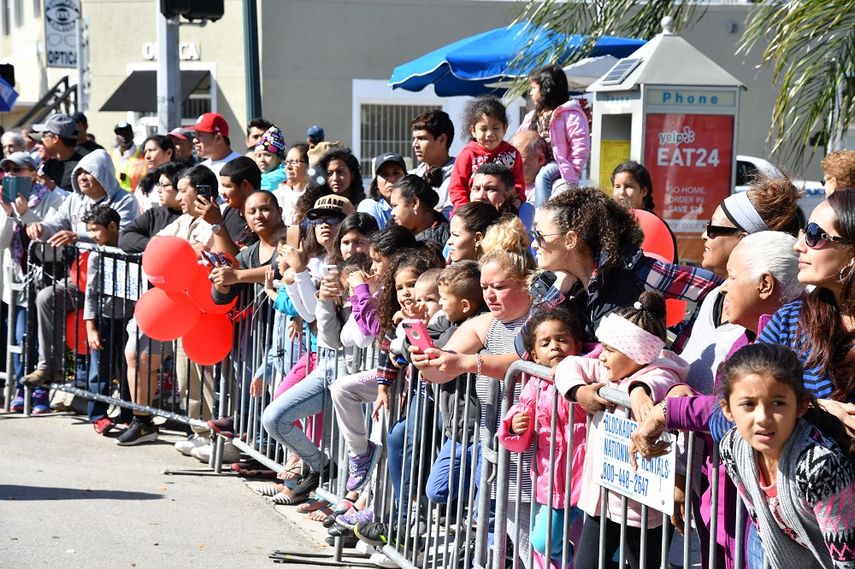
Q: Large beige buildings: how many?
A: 1